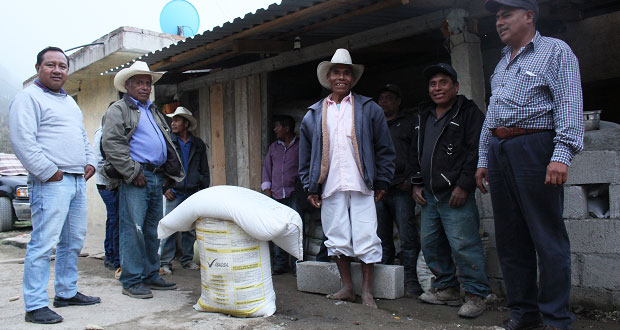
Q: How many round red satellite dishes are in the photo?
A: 0